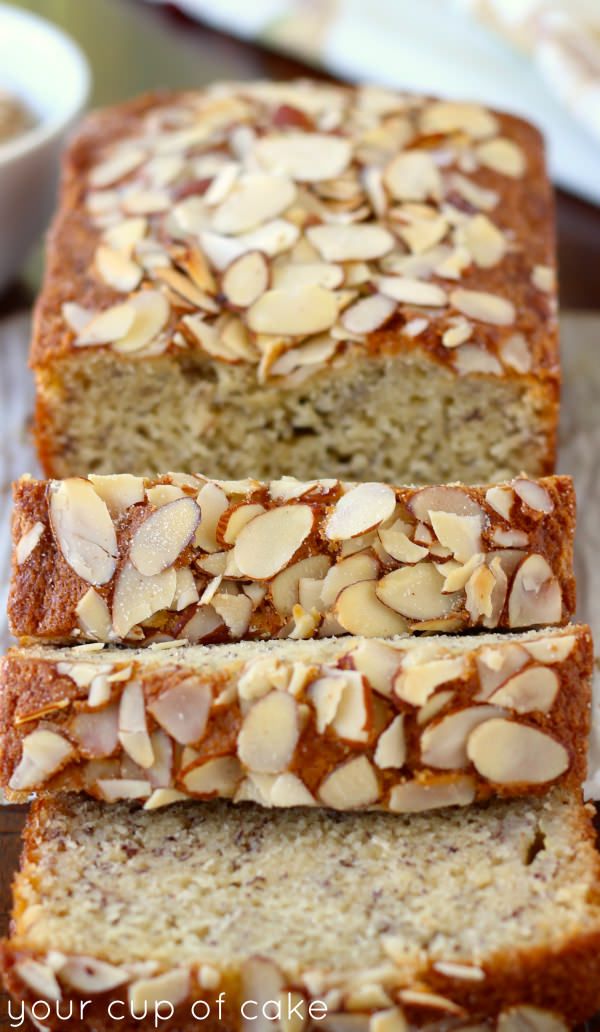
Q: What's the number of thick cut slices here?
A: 3